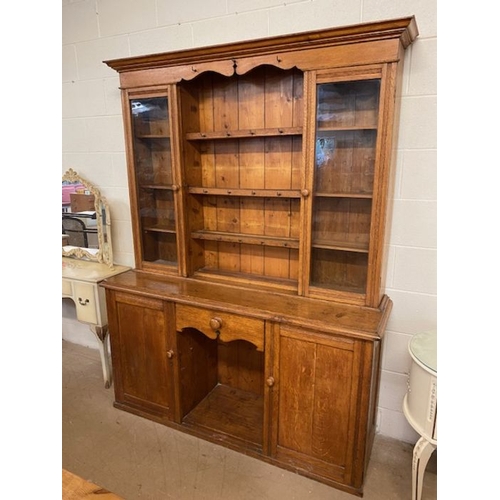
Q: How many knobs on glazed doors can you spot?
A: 2